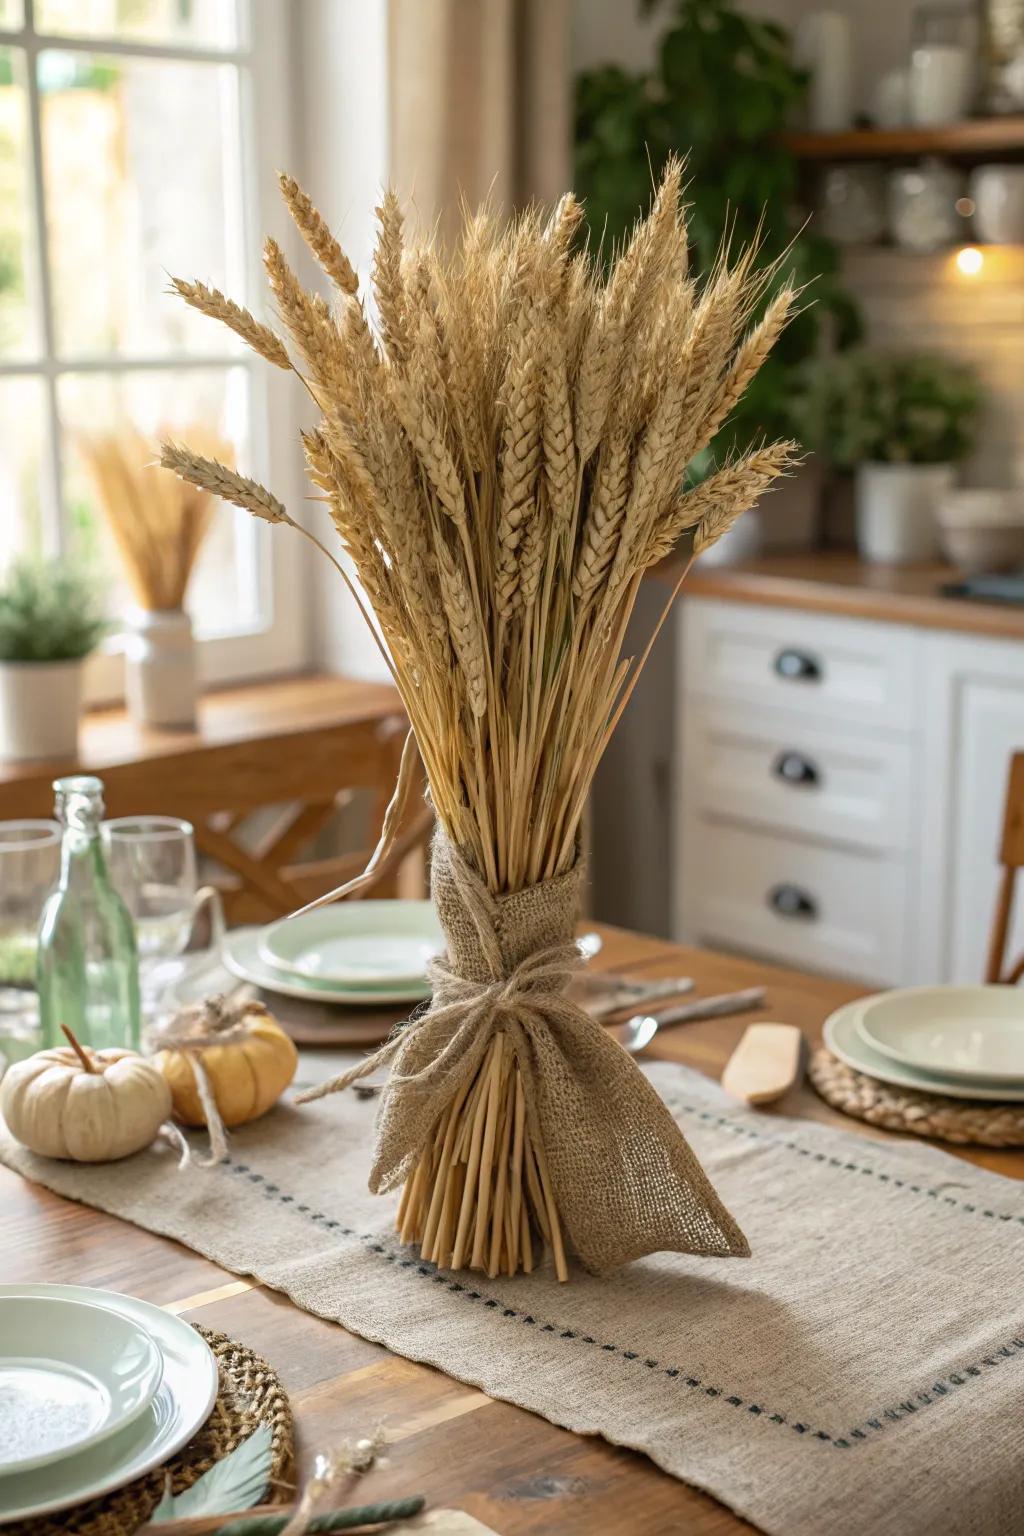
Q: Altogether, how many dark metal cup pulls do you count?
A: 3